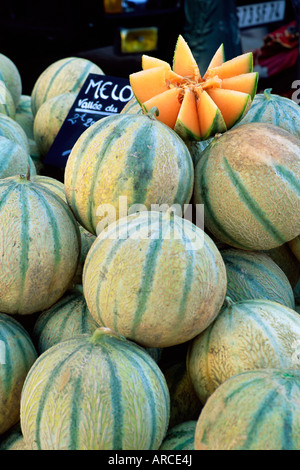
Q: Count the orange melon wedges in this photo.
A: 10